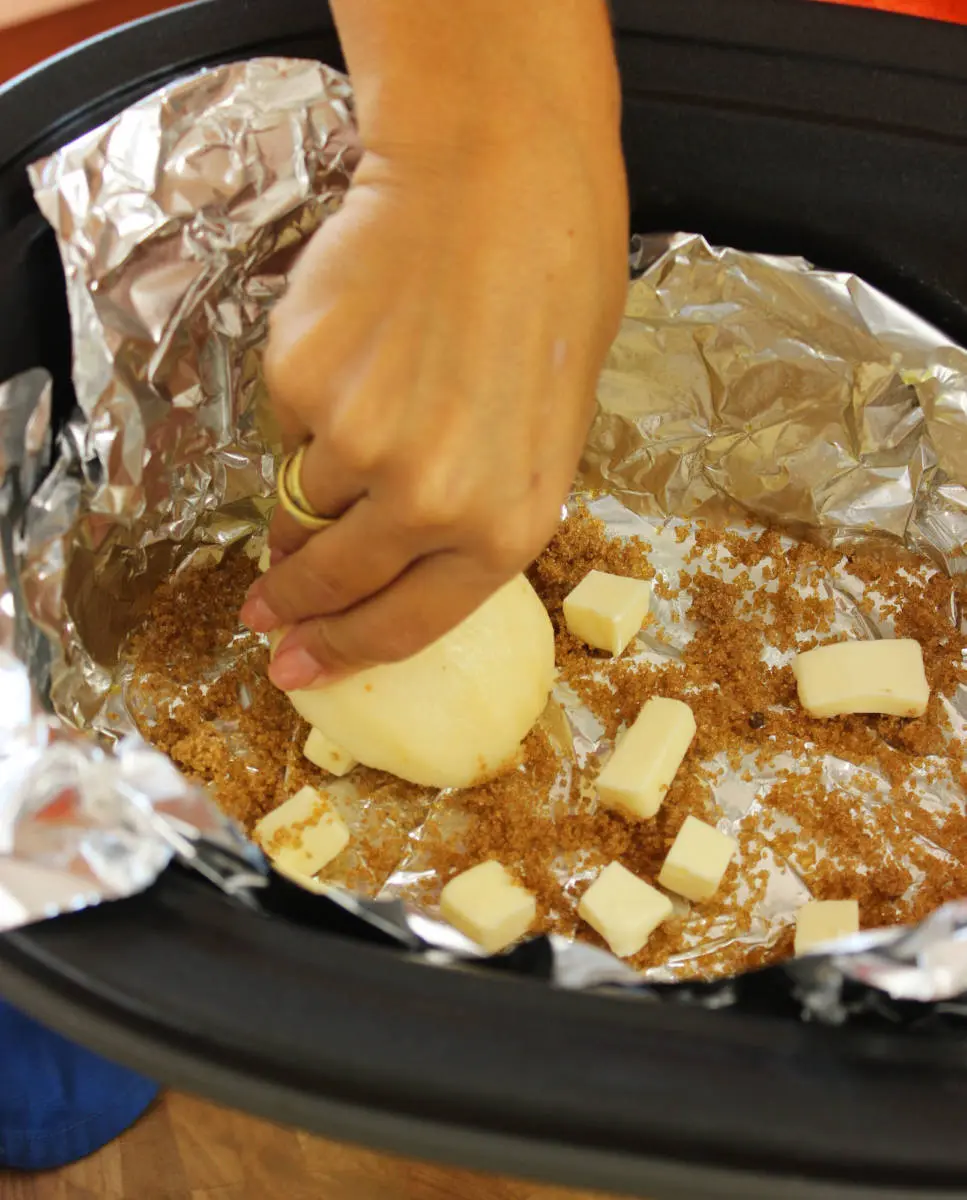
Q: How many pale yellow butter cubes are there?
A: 9